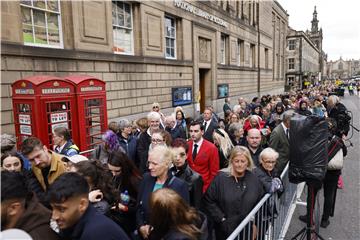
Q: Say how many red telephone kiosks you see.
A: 2